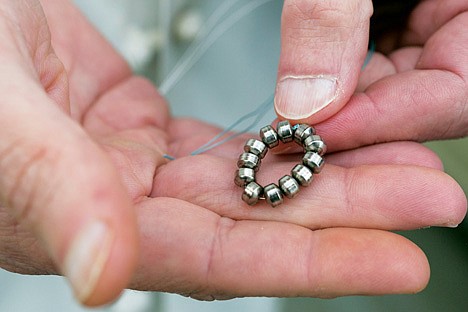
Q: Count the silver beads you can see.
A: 12